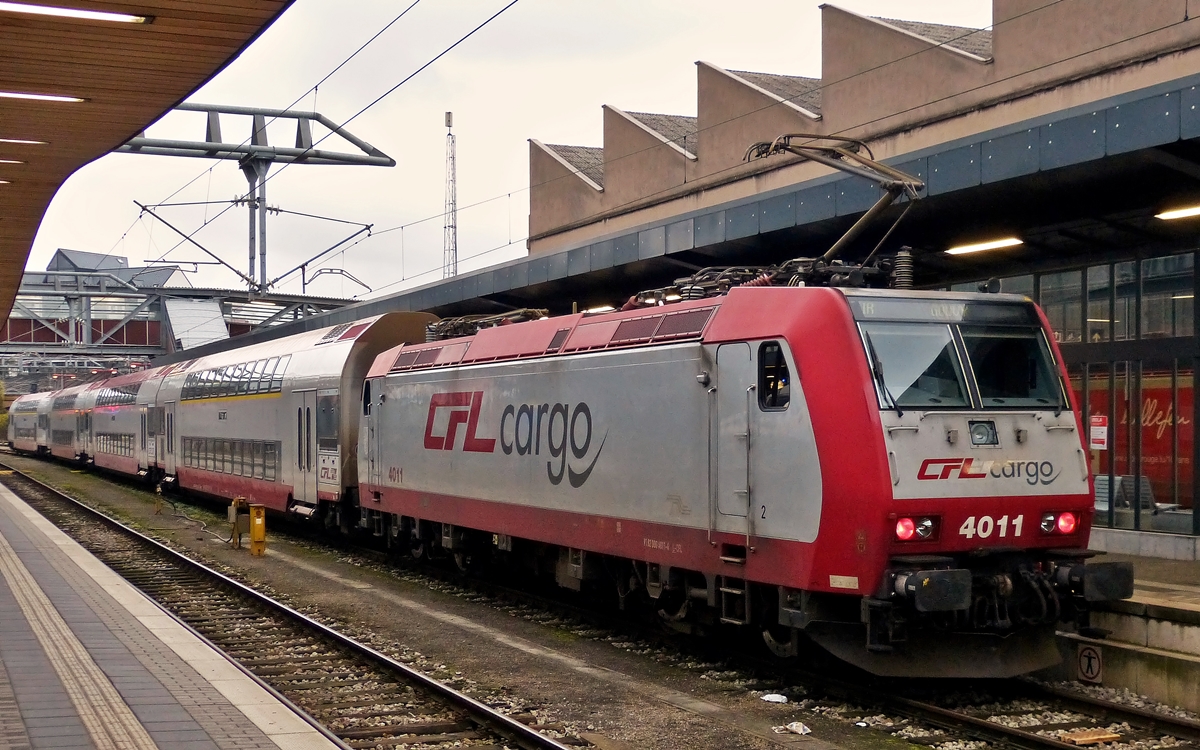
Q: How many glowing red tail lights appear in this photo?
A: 2